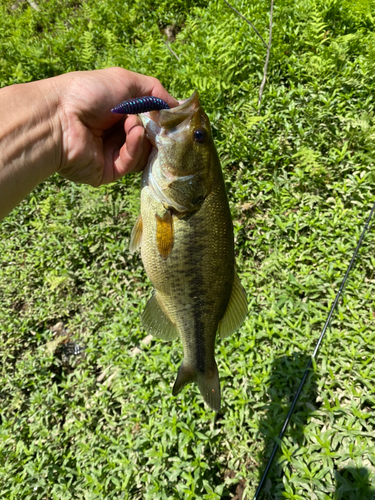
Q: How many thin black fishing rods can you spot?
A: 1